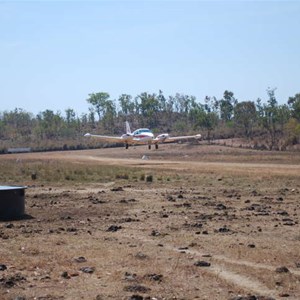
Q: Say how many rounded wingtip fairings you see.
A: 2